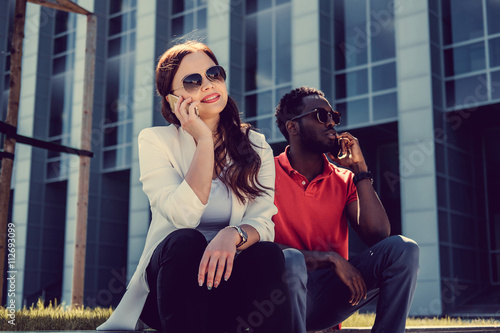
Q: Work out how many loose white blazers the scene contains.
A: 1